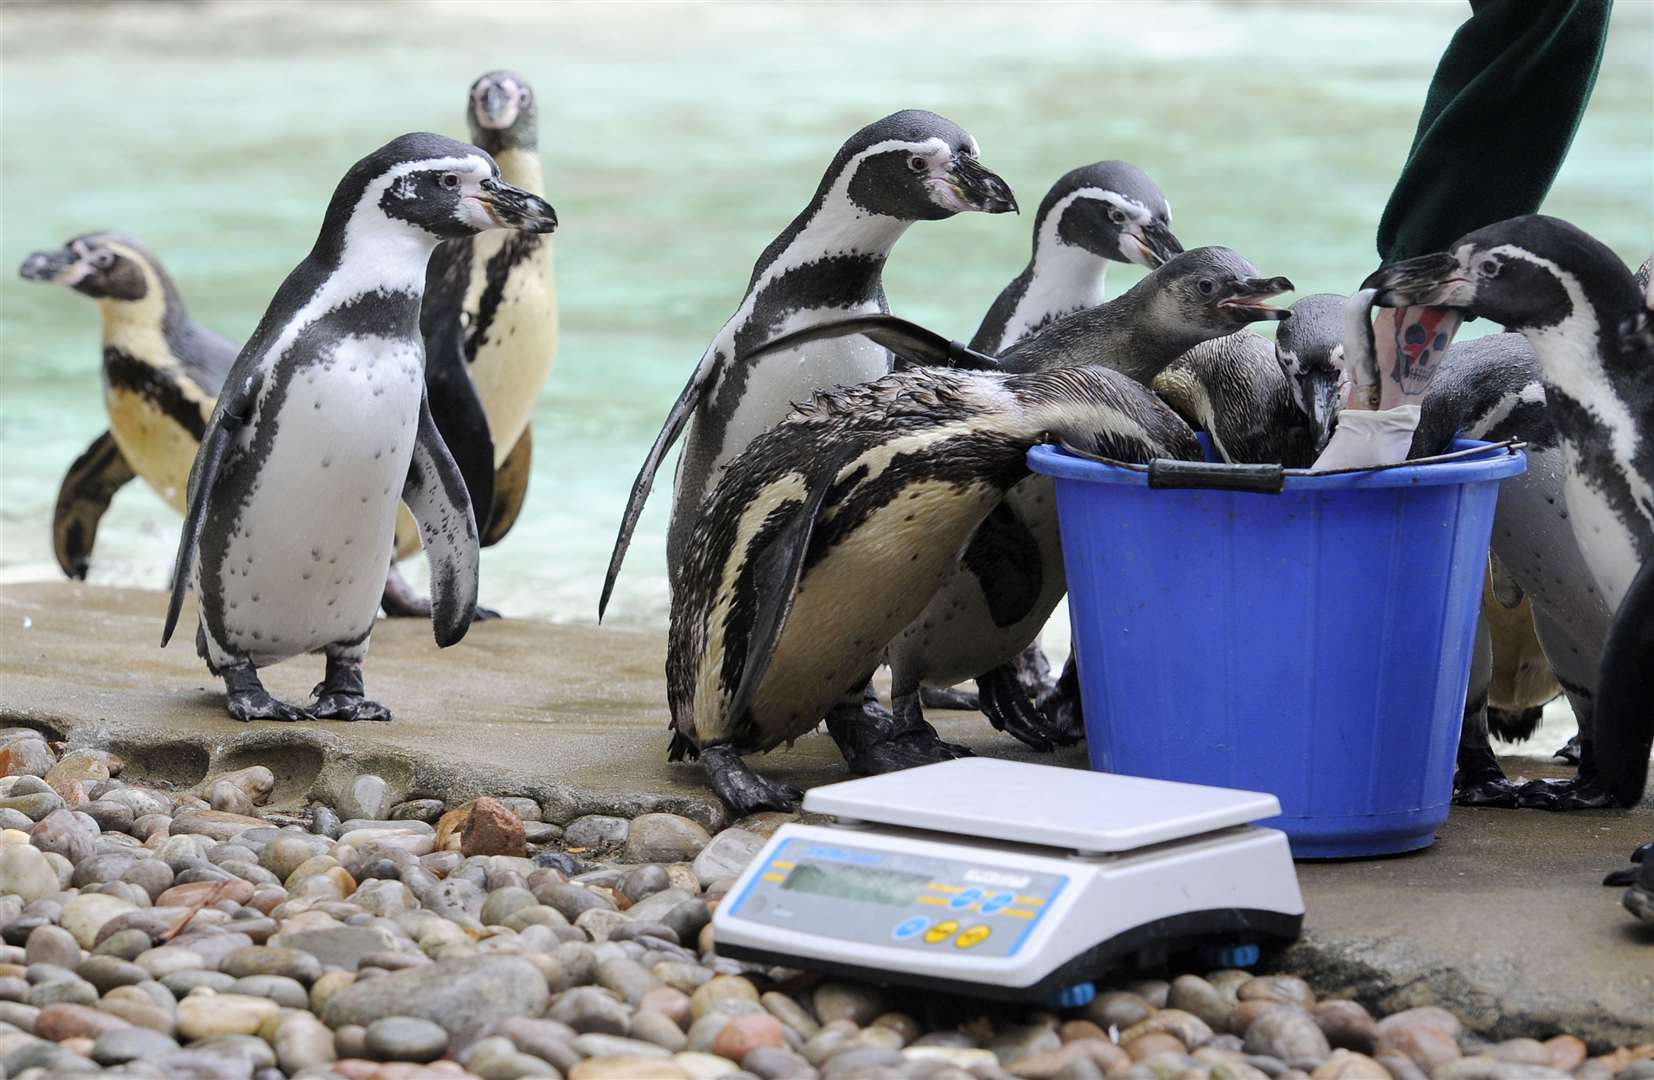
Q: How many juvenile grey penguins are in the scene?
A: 1